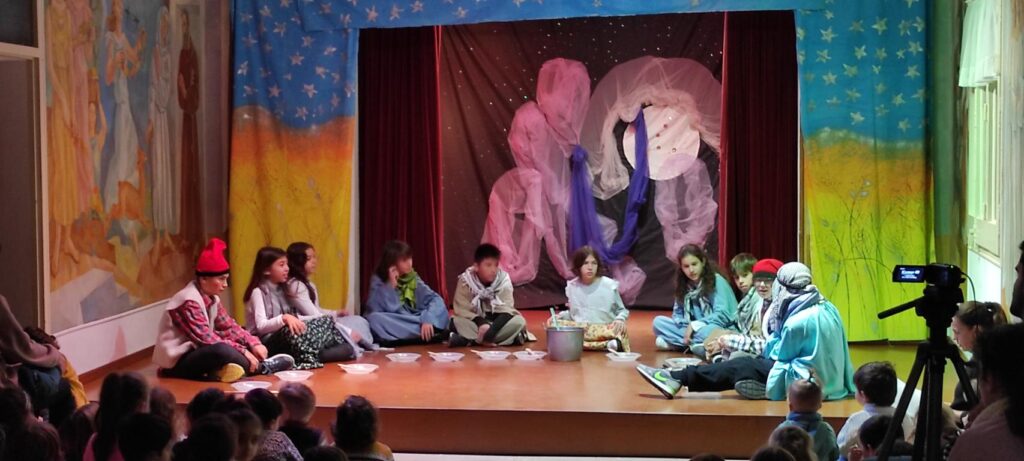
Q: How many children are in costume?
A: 10